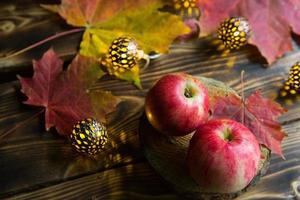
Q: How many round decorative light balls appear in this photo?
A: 5